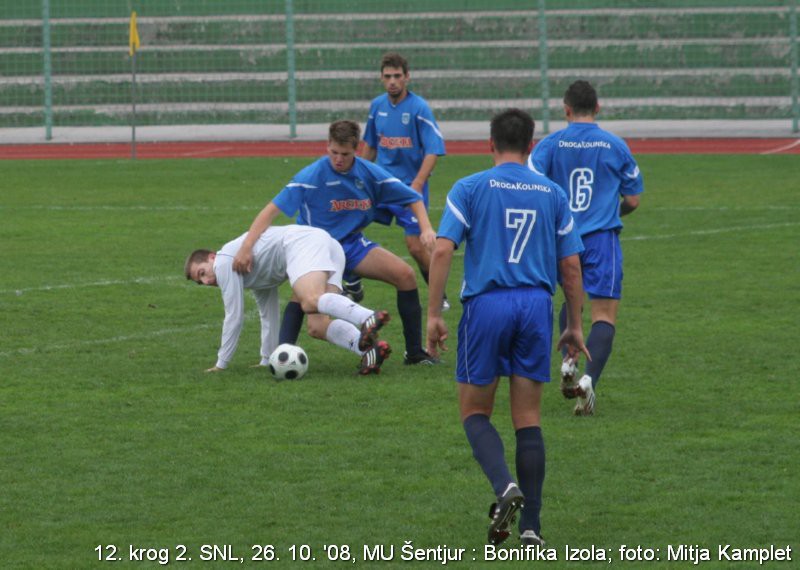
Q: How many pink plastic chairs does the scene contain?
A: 0